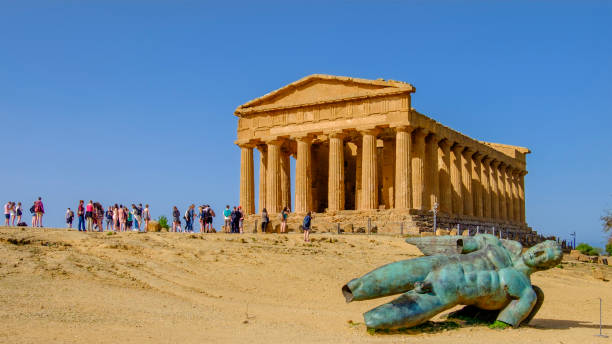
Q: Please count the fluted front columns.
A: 6